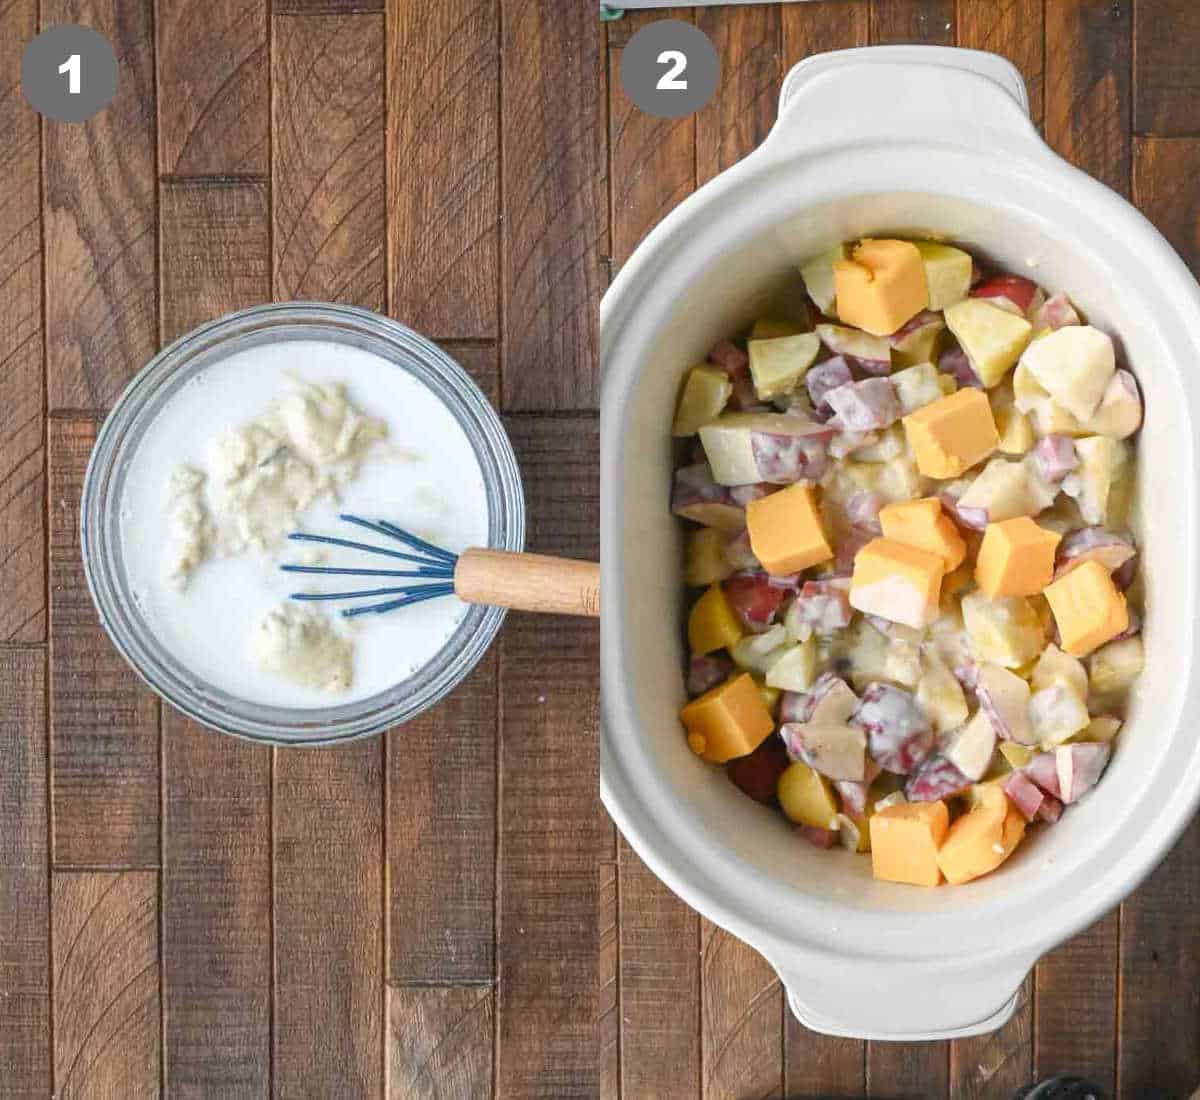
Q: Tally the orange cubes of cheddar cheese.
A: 10